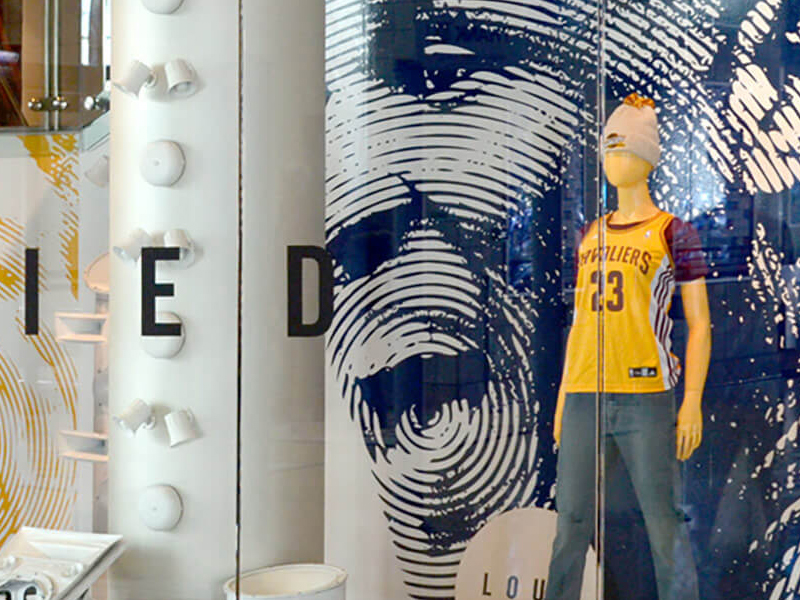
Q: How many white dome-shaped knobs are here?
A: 4